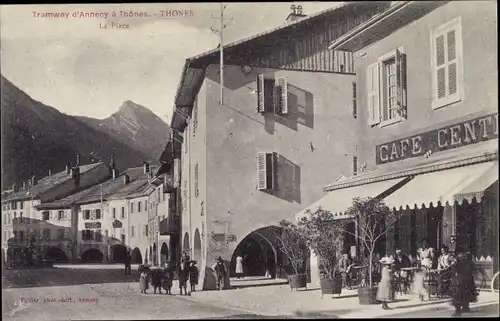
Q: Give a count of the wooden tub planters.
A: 3